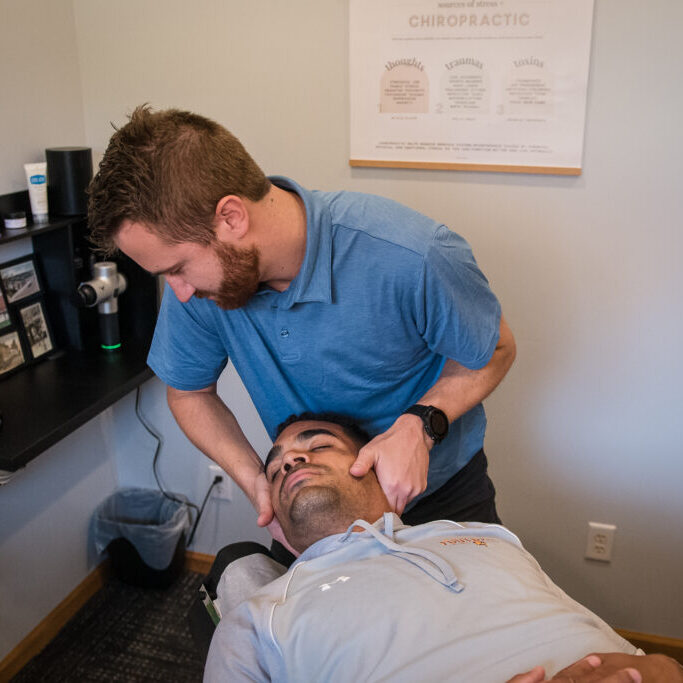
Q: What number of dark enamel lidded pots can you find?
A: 0